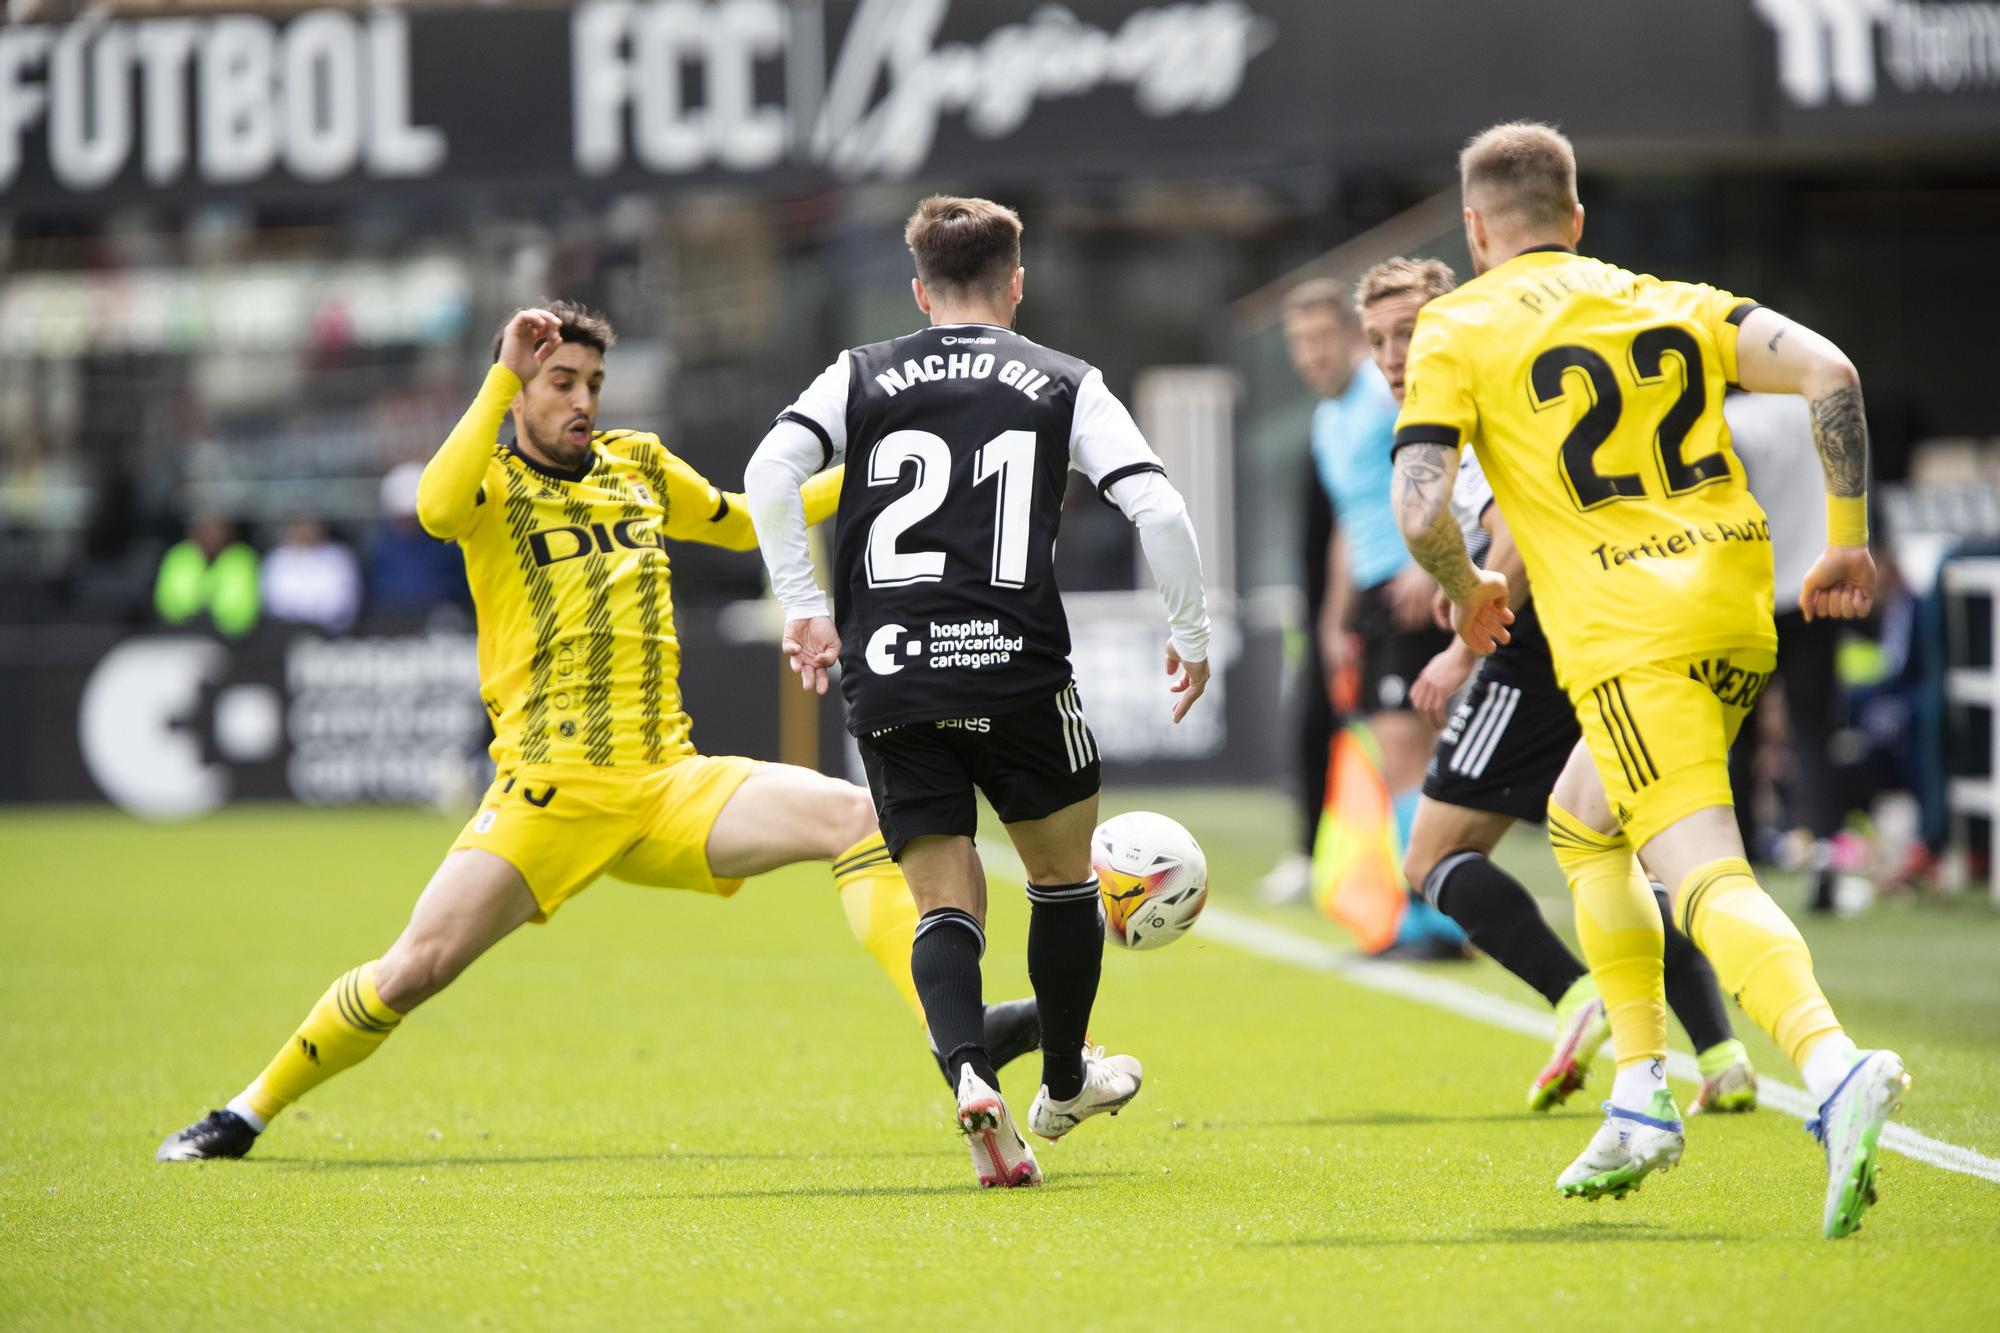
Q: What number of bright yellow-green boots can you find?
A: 2